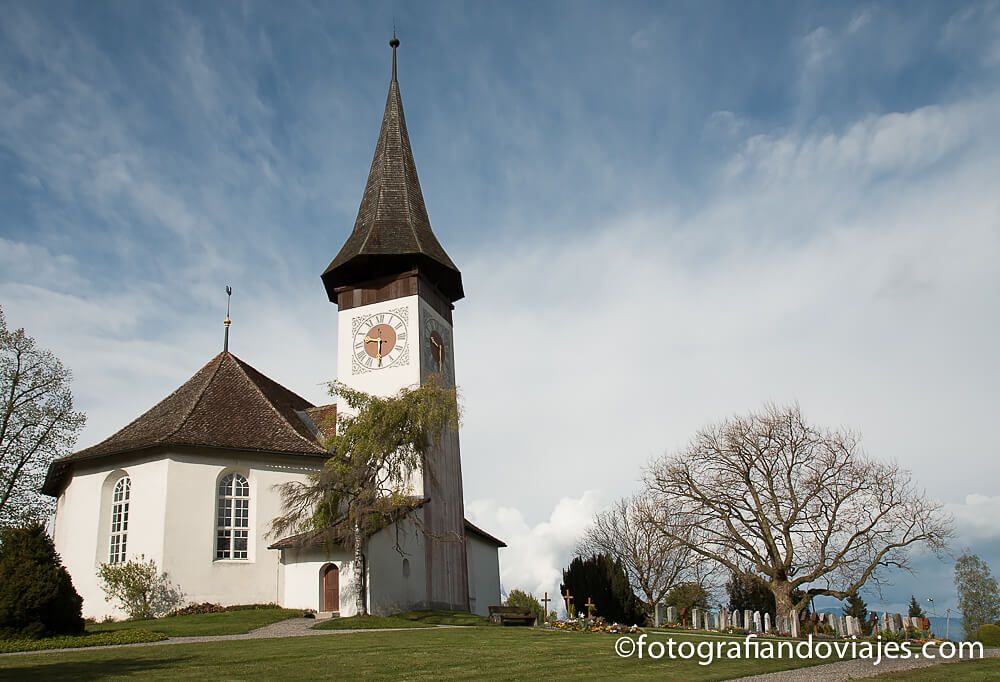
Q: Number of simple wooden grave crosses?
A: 3